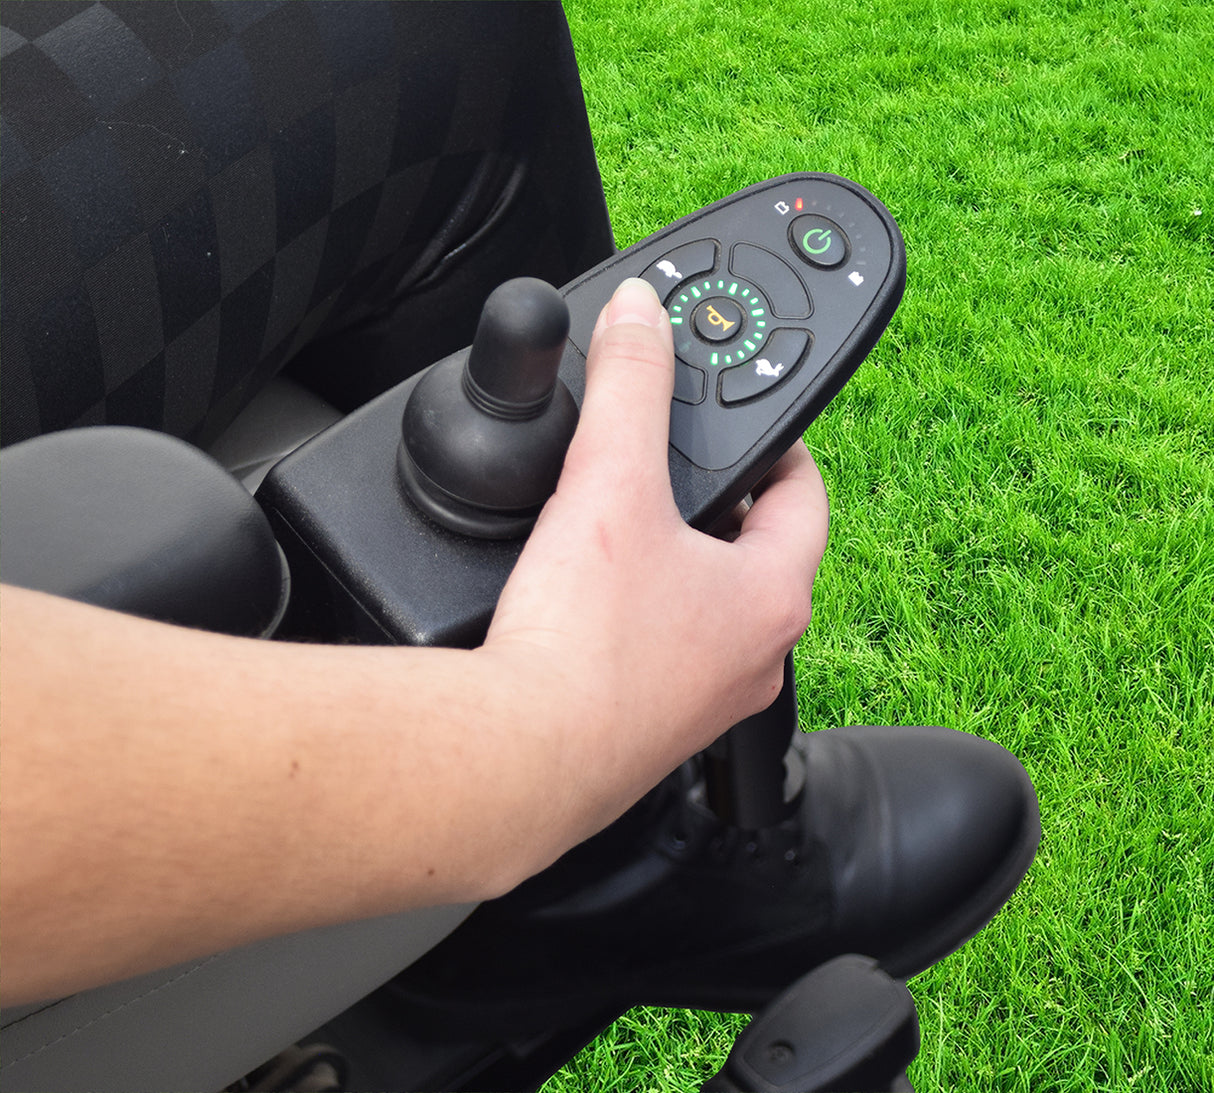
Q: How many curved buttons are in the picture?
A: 4